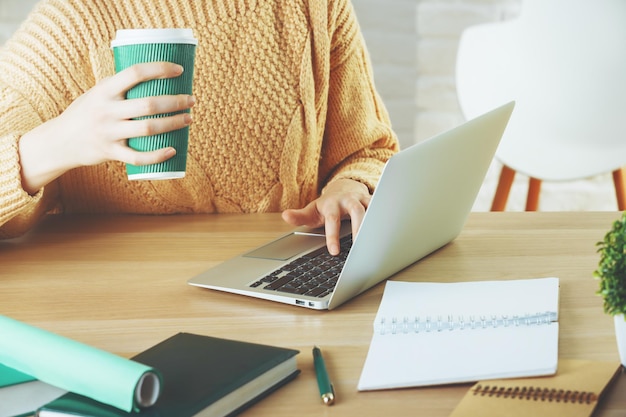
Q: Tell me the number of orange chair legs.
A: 3